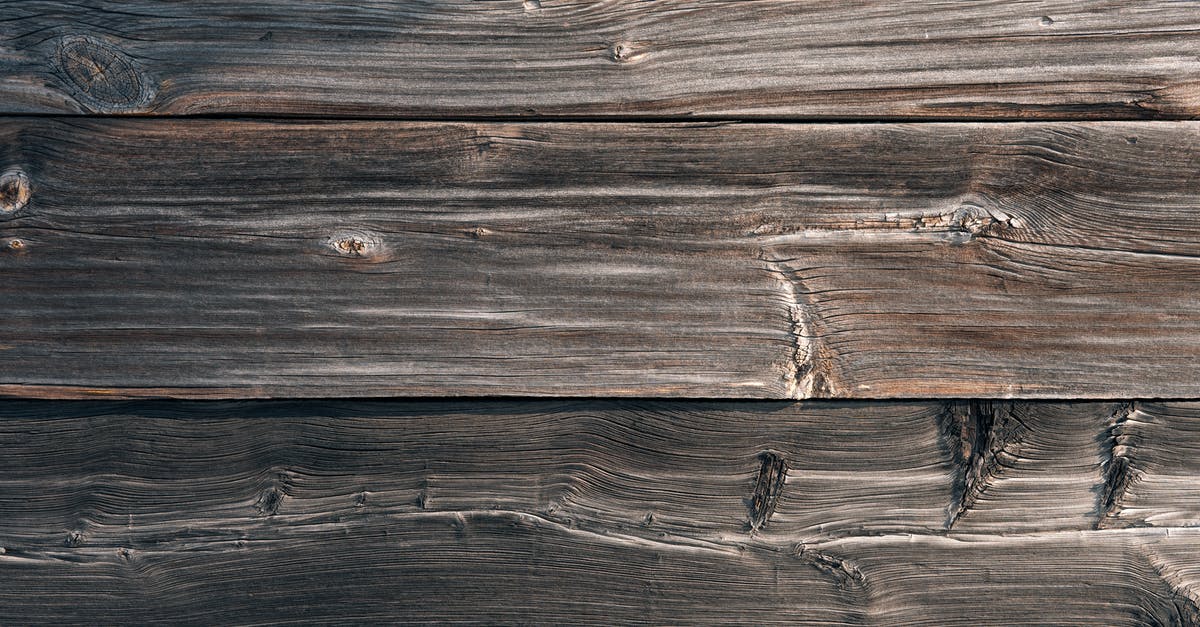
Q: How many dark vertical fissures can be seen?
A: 3